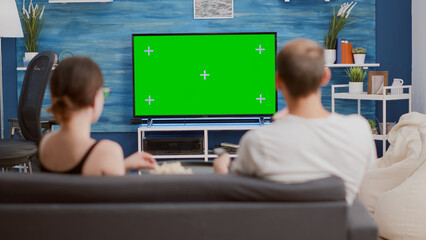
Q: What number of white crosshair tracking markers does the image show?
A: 5